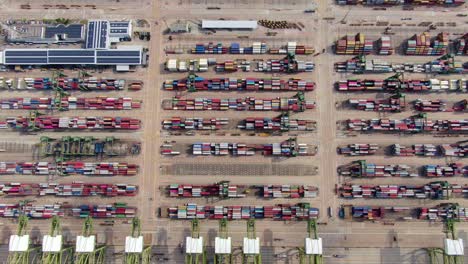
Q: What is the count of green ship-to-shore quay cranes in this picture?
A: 9